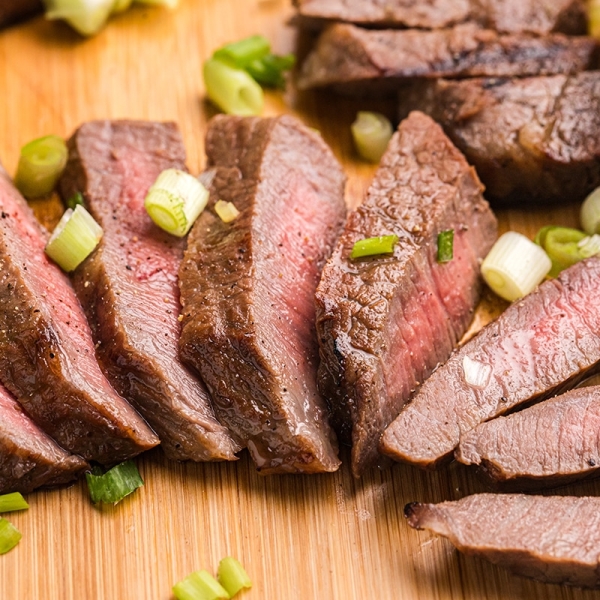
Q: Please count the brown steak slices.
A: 11